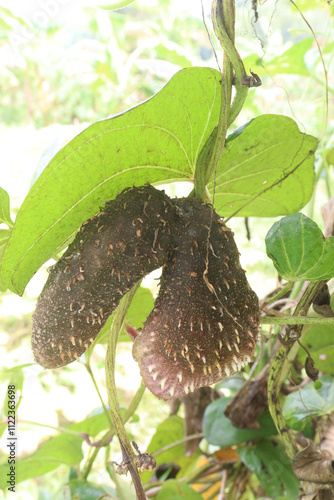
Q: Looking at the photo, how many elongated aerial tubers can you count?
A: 2